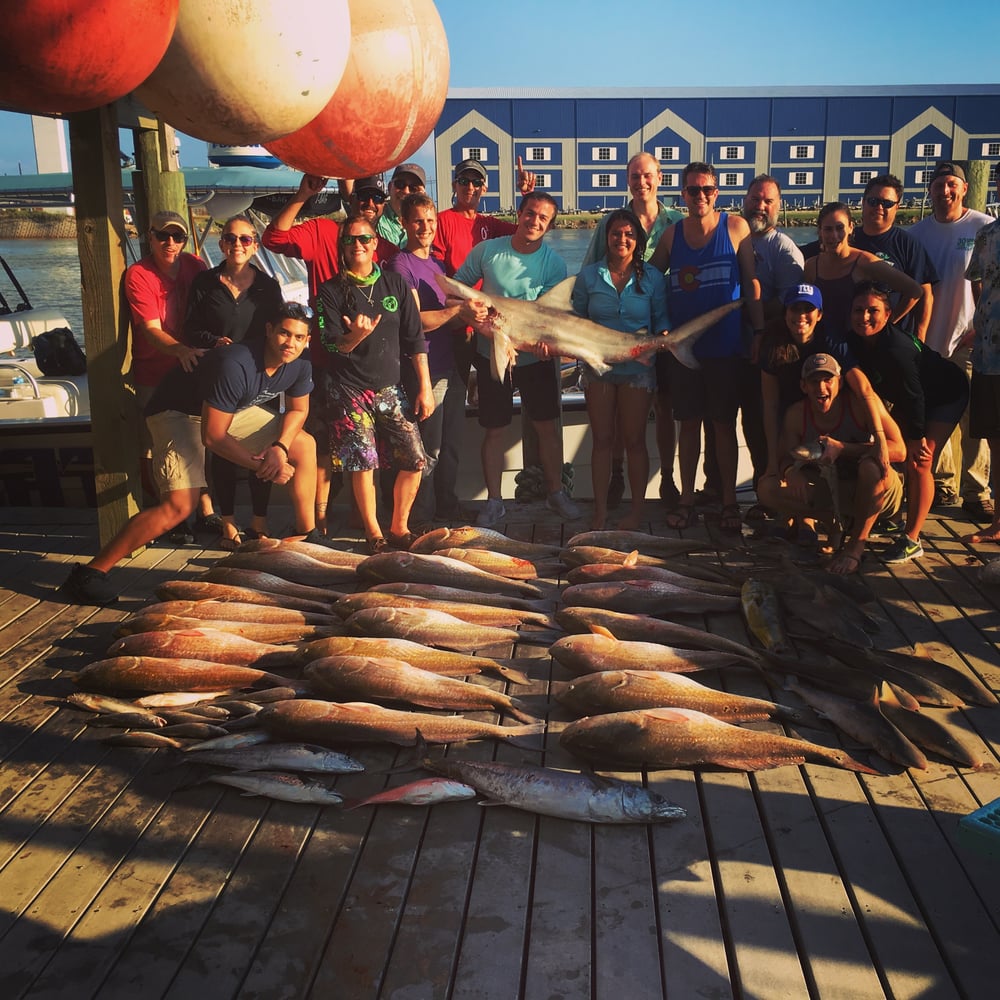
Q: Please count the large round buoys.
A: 3